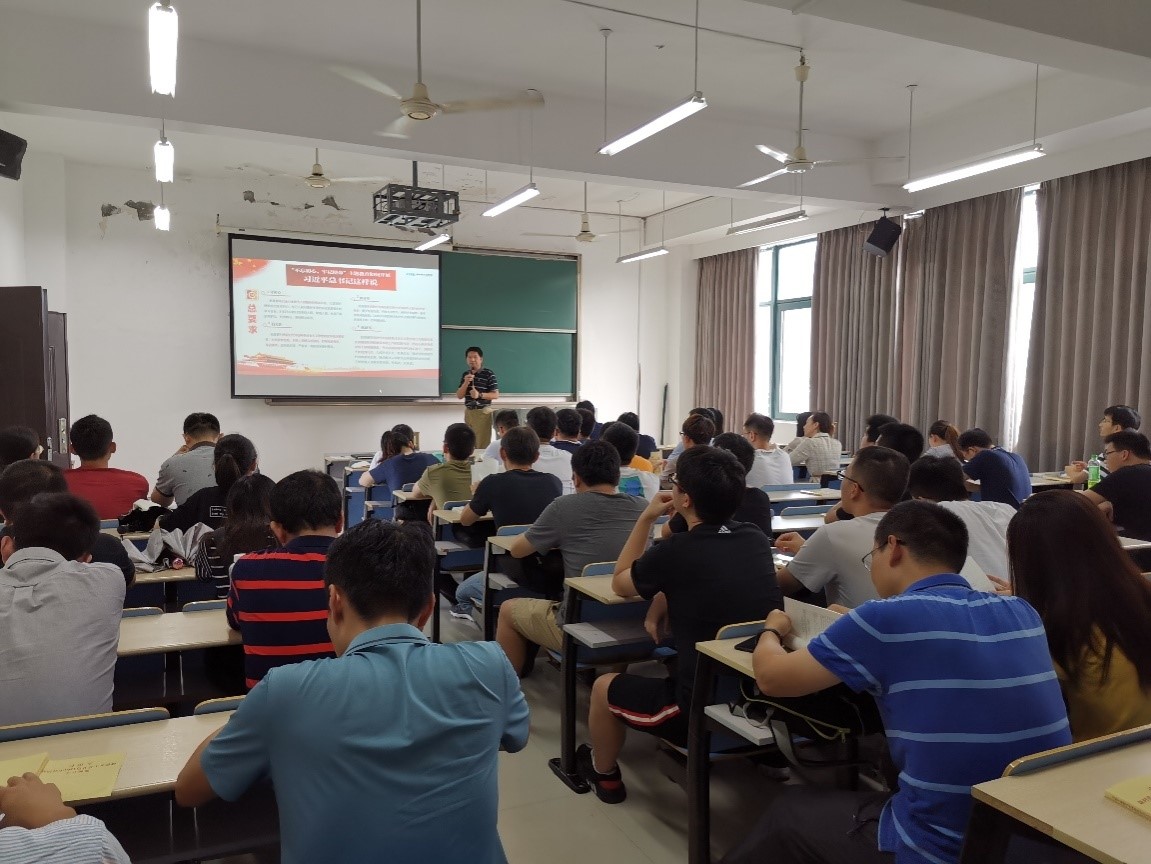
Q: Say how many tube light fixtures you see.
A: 9